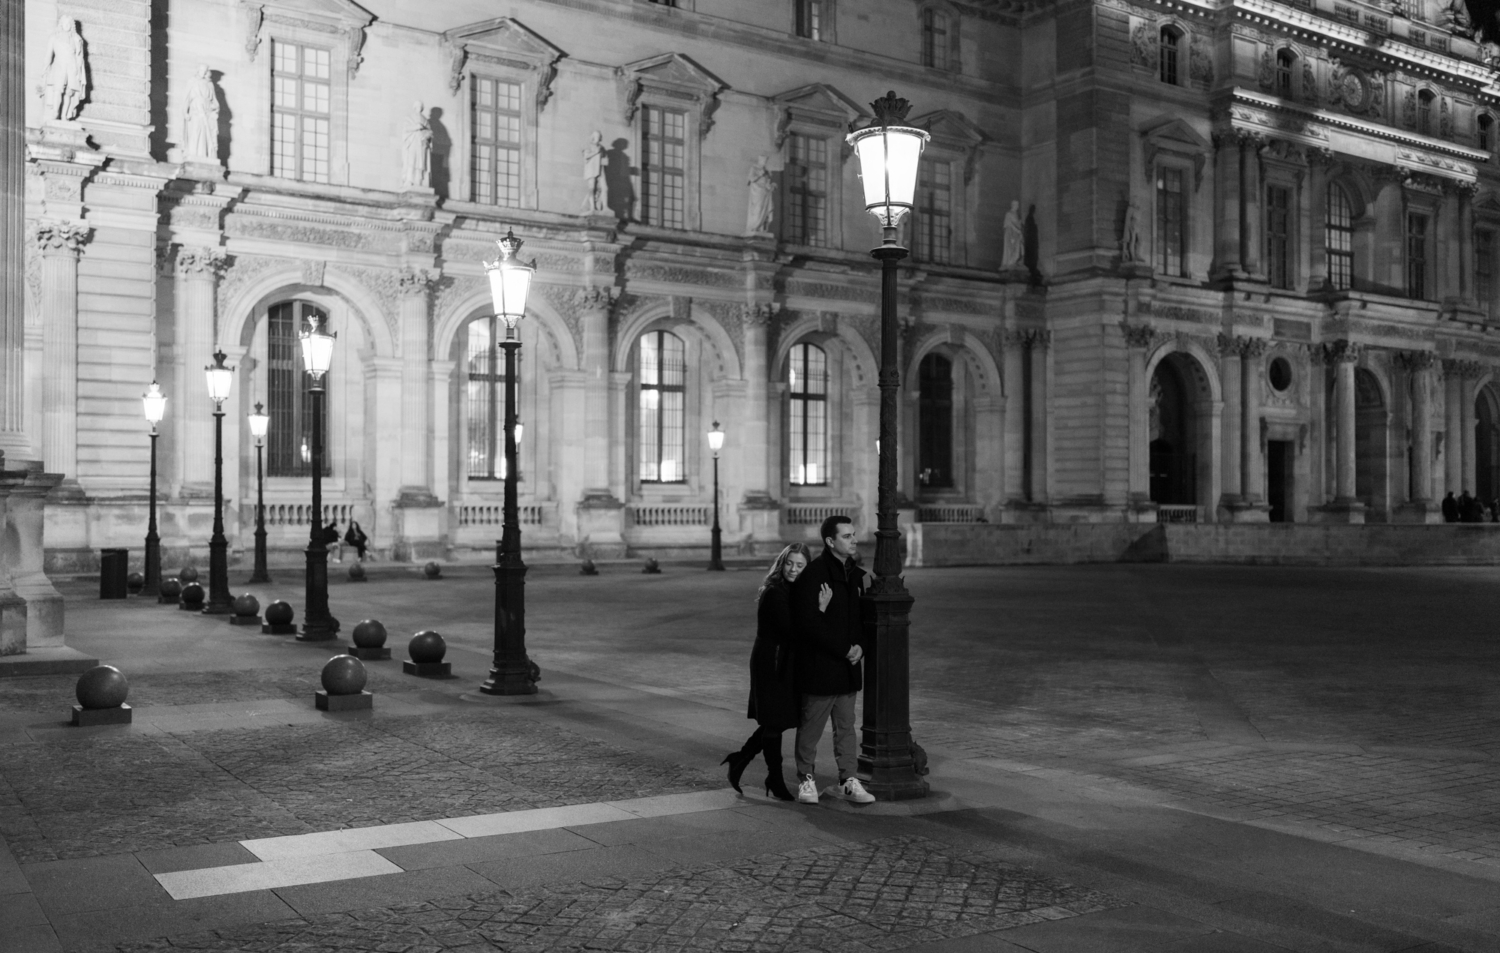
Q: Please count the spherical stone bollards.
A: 14